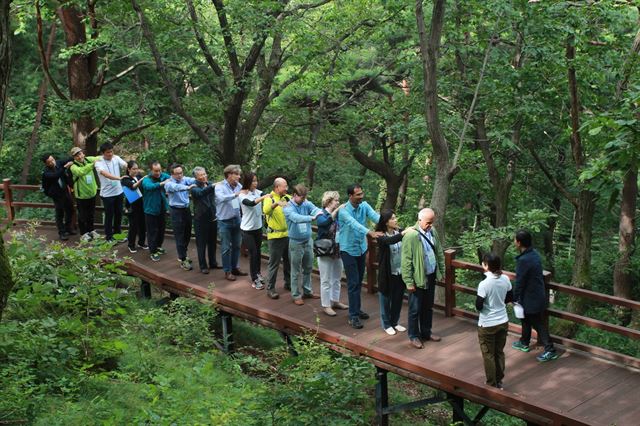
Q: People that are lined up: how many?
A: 15